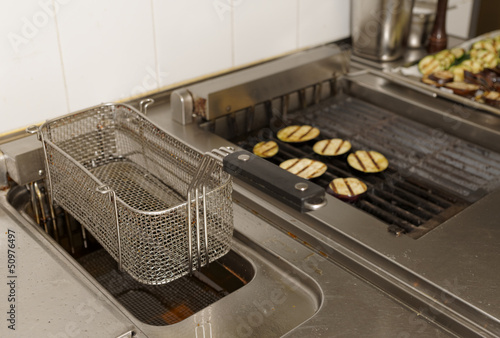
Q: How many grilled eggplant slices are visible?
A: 6